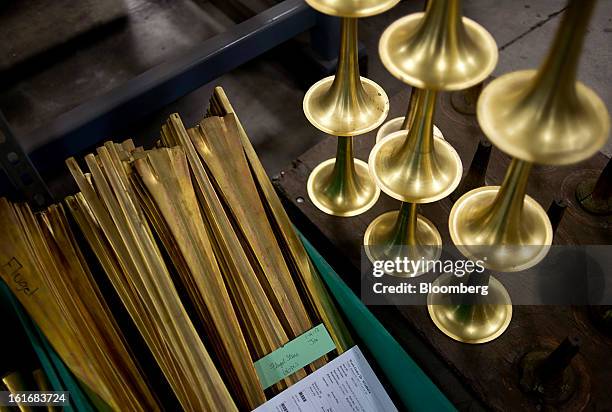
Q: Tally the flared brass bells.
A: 10